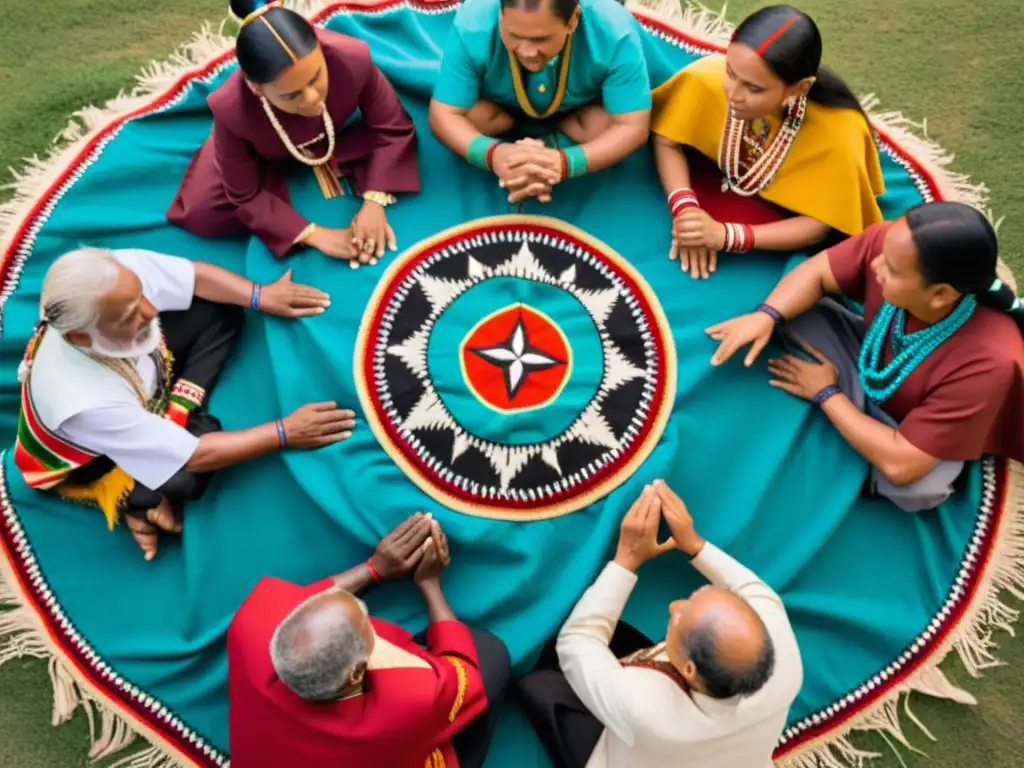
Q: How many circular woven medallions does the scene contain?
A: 1